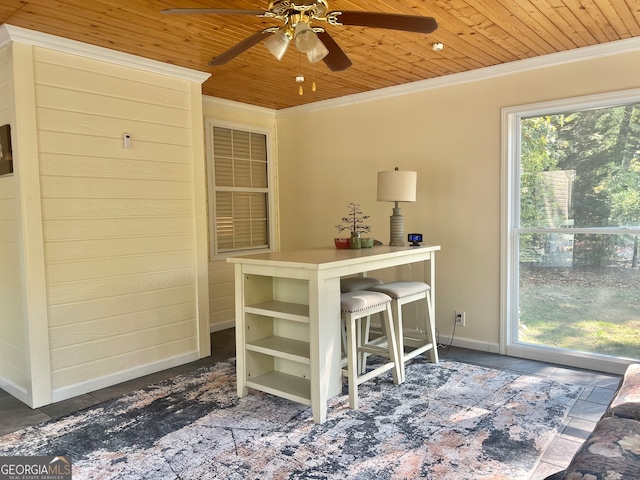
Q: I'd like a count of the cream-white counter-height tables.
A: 1